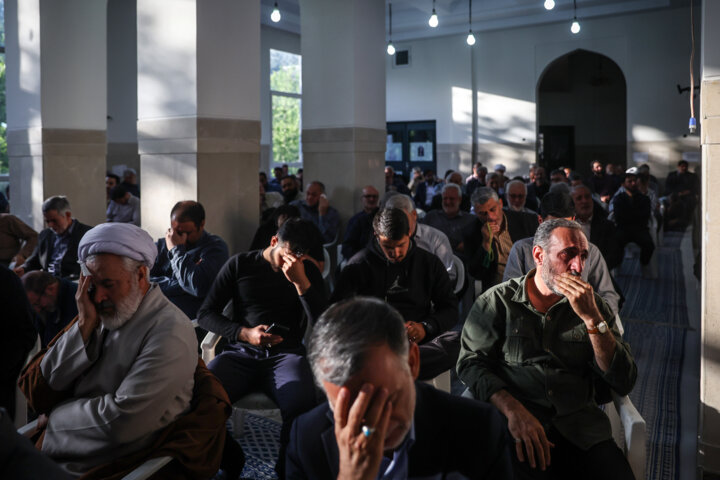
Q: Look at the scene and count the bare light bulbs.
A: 6